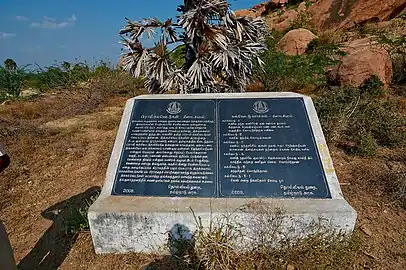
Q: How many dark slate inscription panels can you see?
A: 2